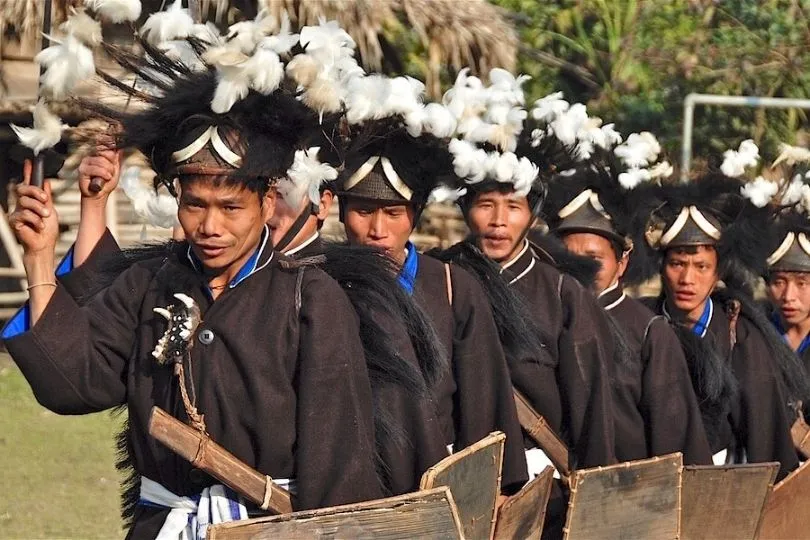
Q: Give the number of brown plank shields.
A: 6